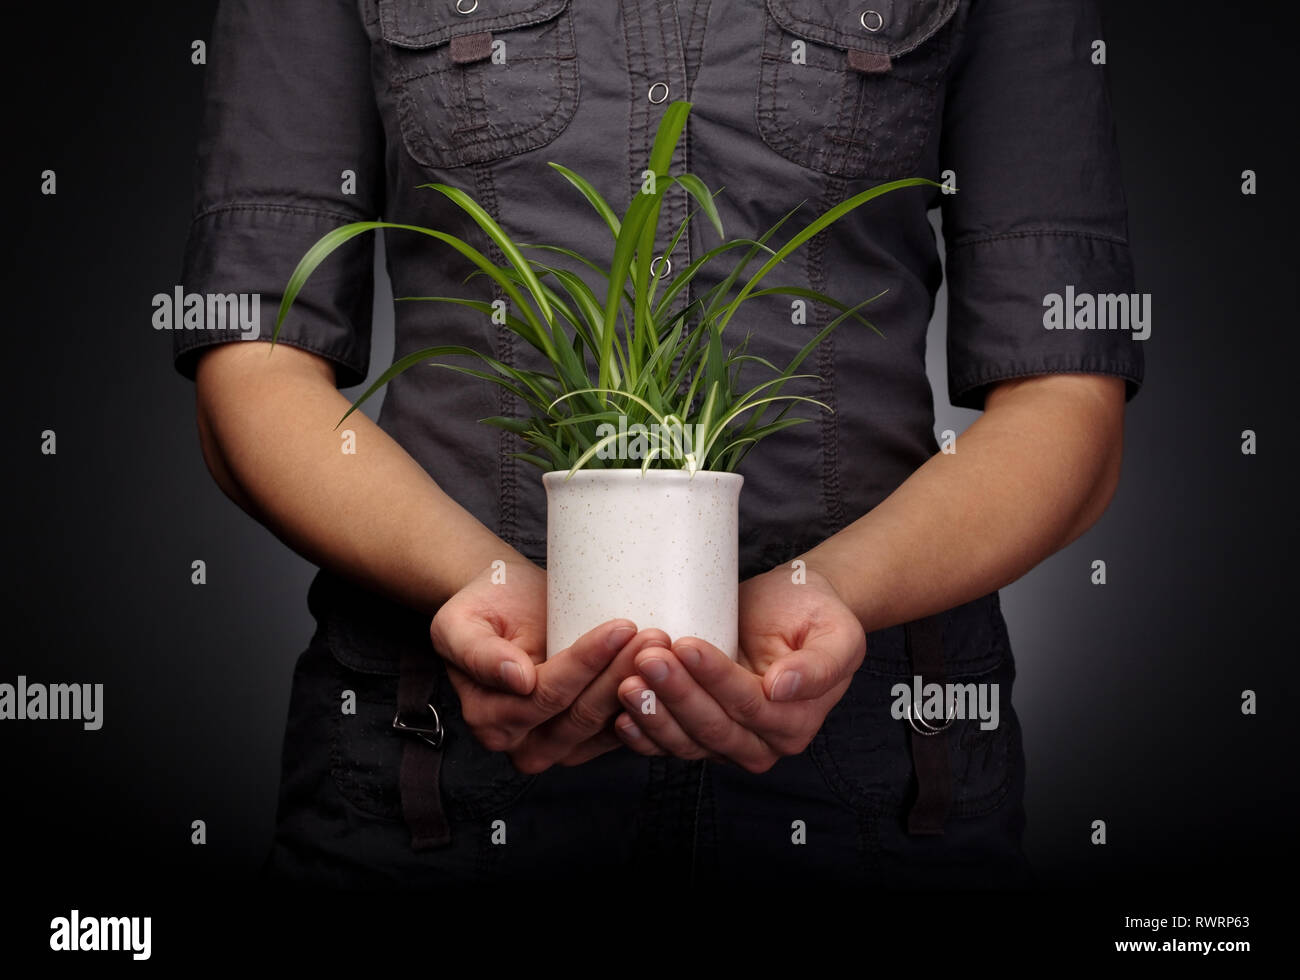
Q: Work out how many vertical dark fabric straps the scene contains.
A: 2